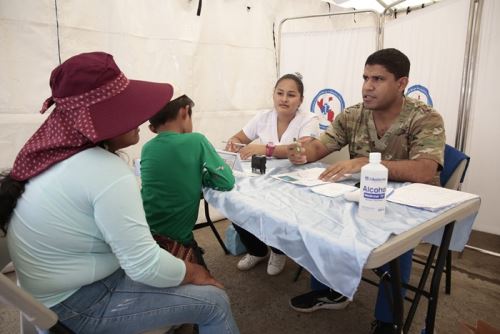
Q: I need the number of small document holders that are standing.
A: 1